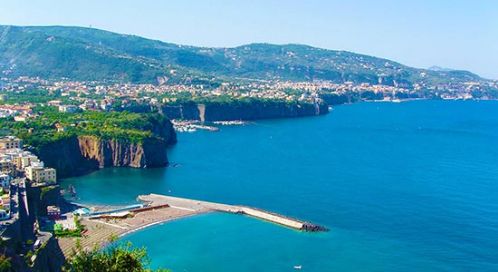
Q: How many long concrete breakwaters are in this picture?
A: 1